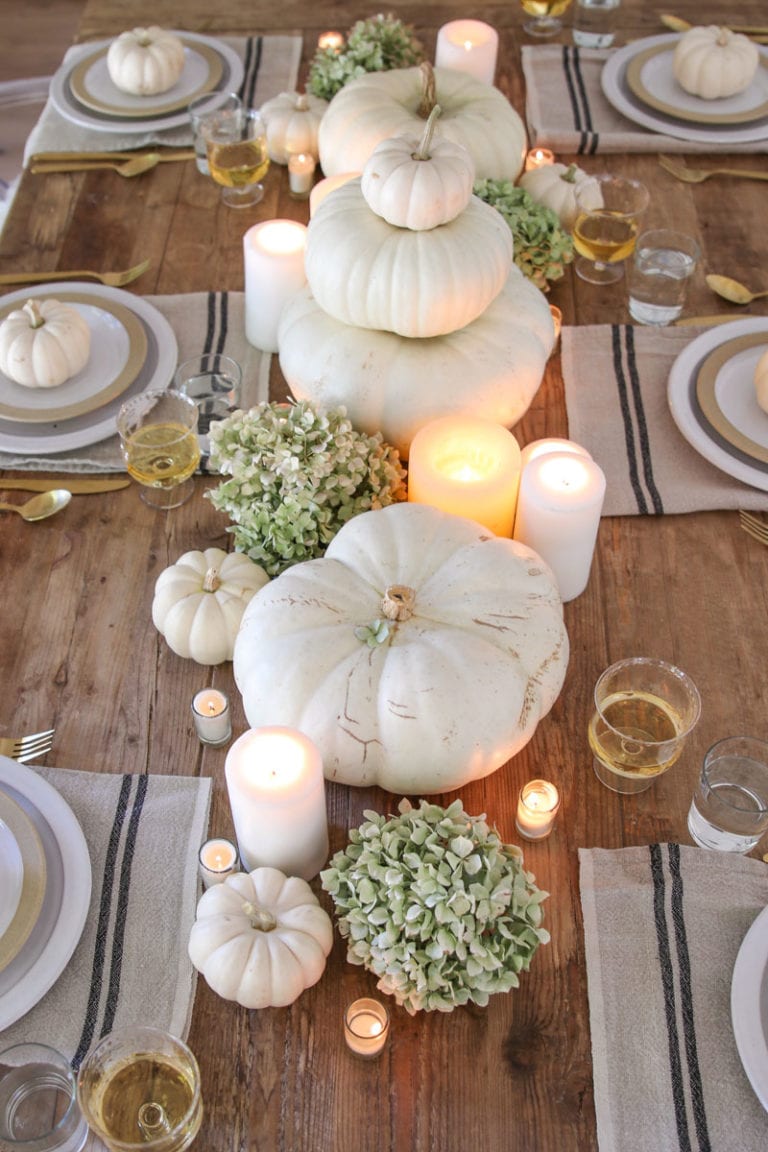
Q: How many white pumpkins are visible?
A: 13